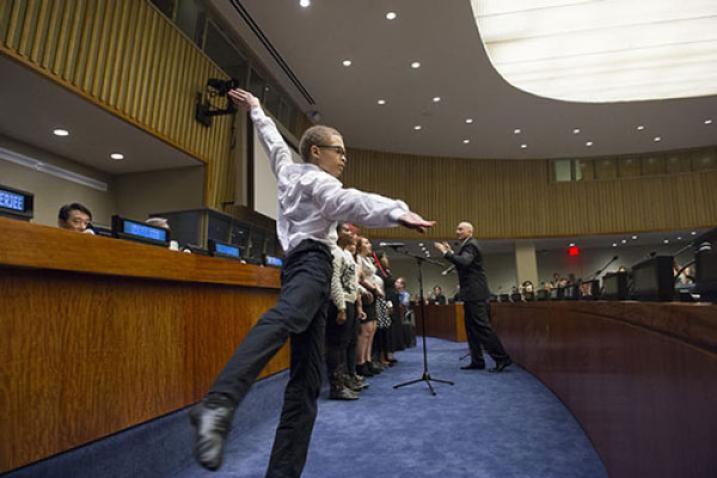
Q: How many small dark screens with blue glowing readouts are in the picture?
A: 4